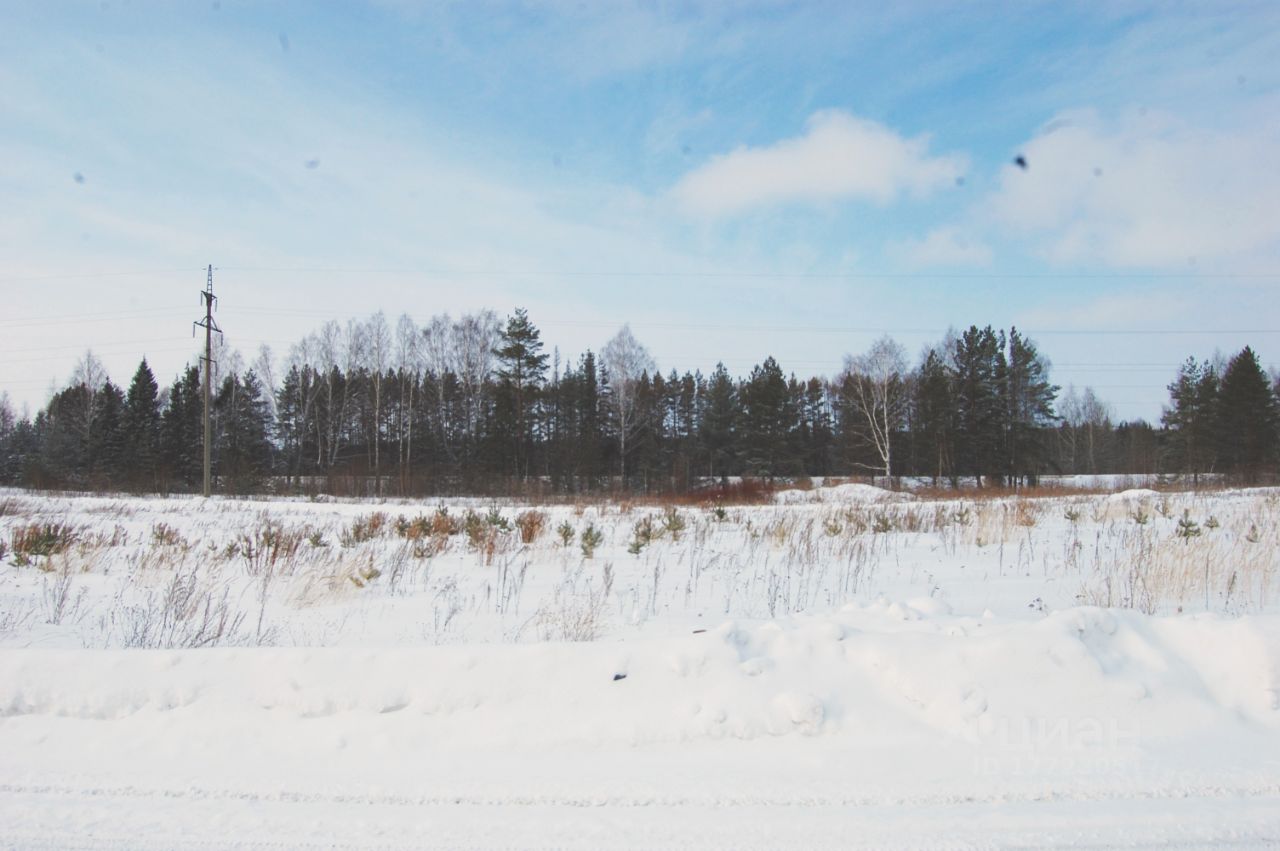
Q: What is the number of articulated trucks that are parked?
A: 0